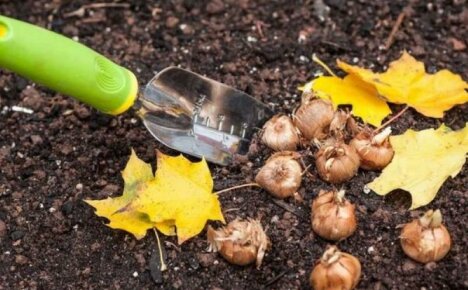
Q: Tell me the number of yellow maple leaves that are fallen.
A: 5